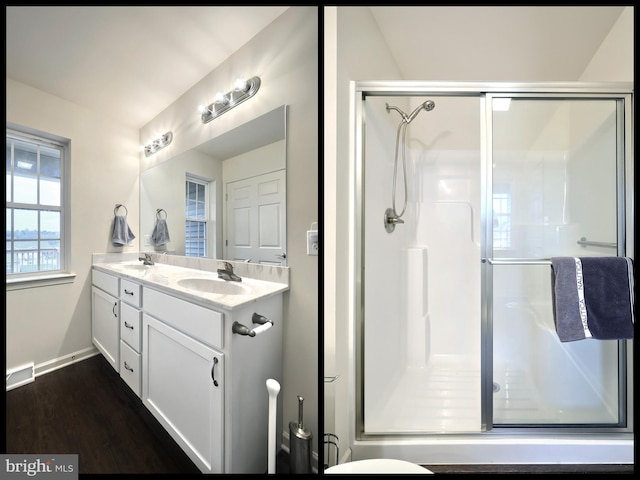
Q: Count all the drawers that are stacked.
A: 3